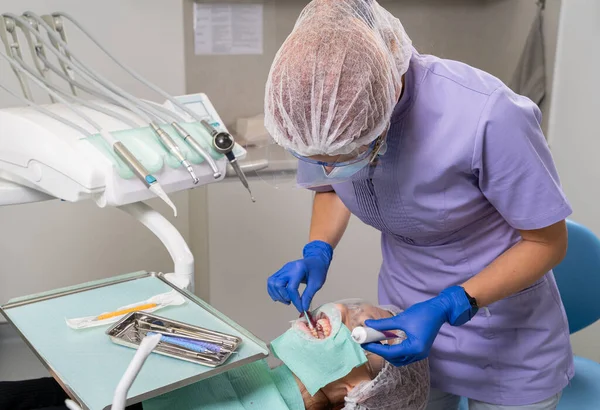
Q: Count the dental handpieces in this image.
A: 4